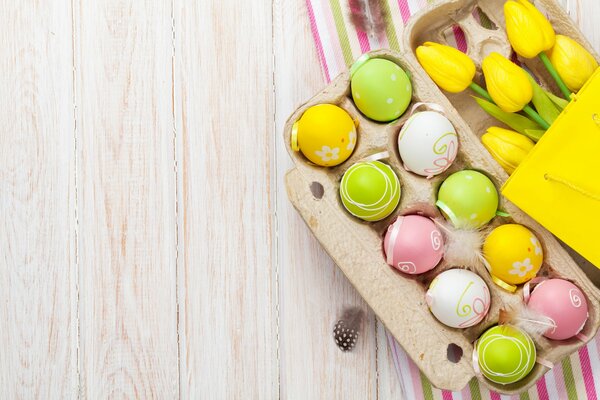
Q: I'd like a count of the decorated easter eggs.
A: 10